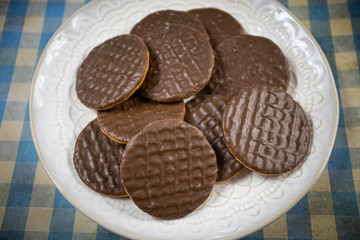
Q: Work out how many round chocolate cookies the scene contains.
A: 10